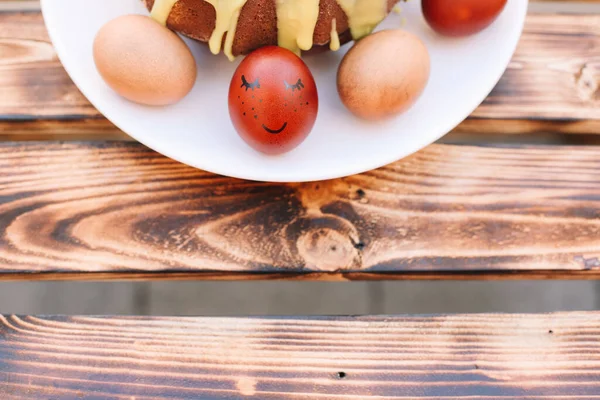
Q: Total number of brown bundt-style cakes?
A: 1